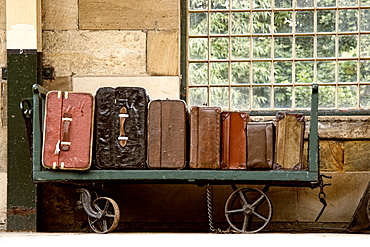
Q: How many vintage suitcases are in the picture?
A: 7